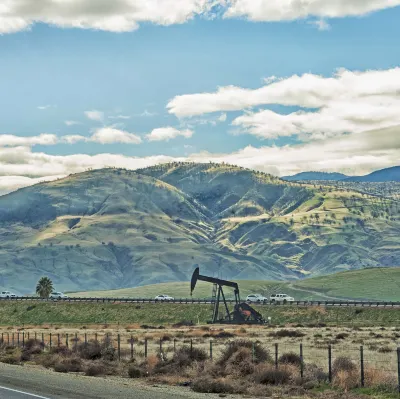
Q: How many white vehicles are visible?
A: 5